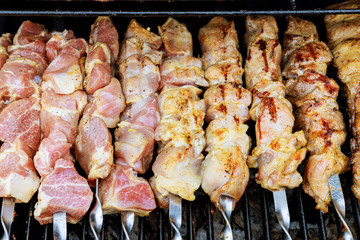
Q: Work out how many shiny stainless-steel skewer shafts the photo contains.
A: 8